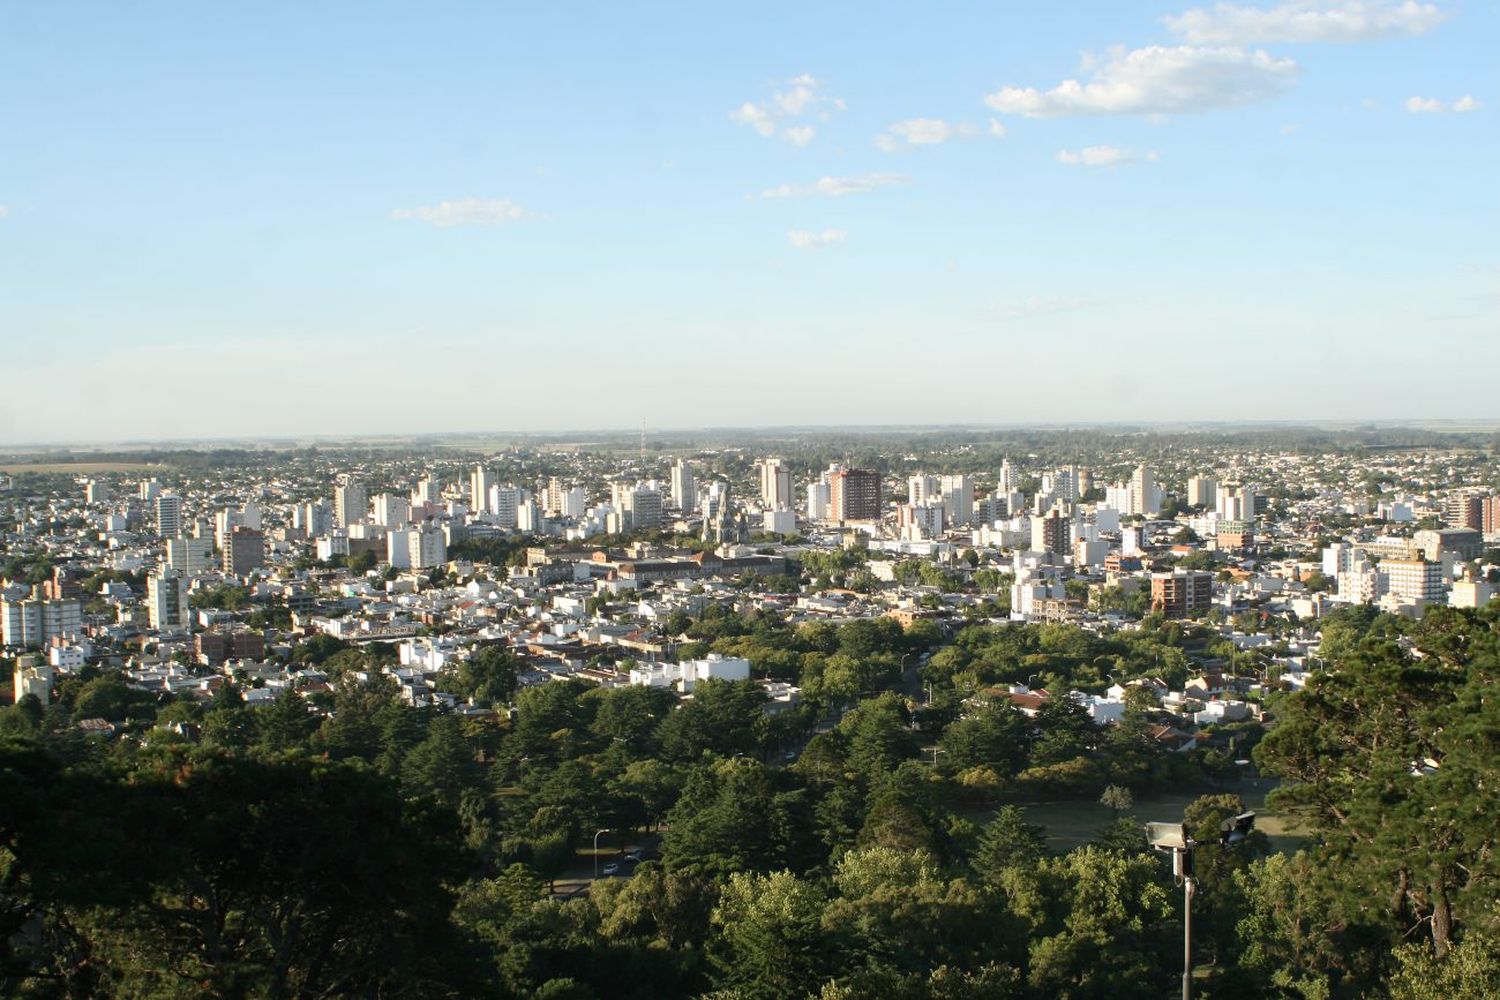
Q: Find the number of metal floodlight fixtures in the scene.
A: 2